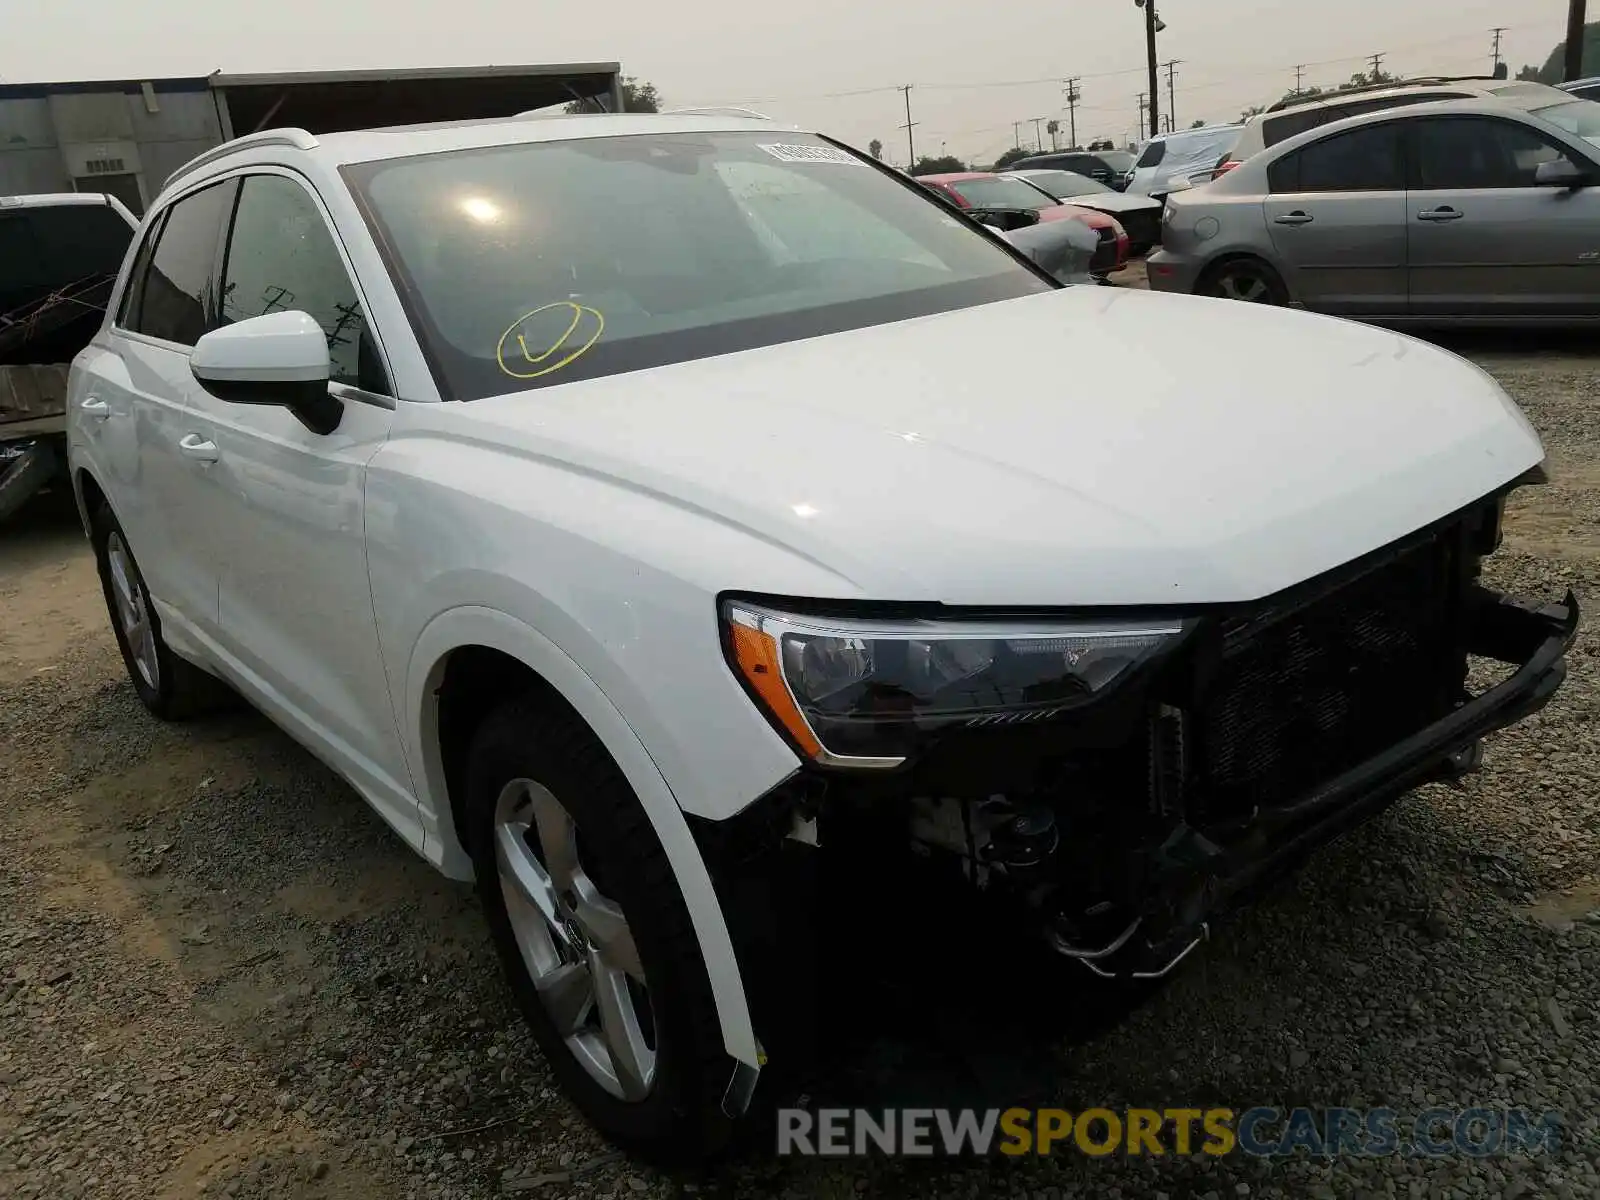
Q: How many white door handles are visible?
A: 2